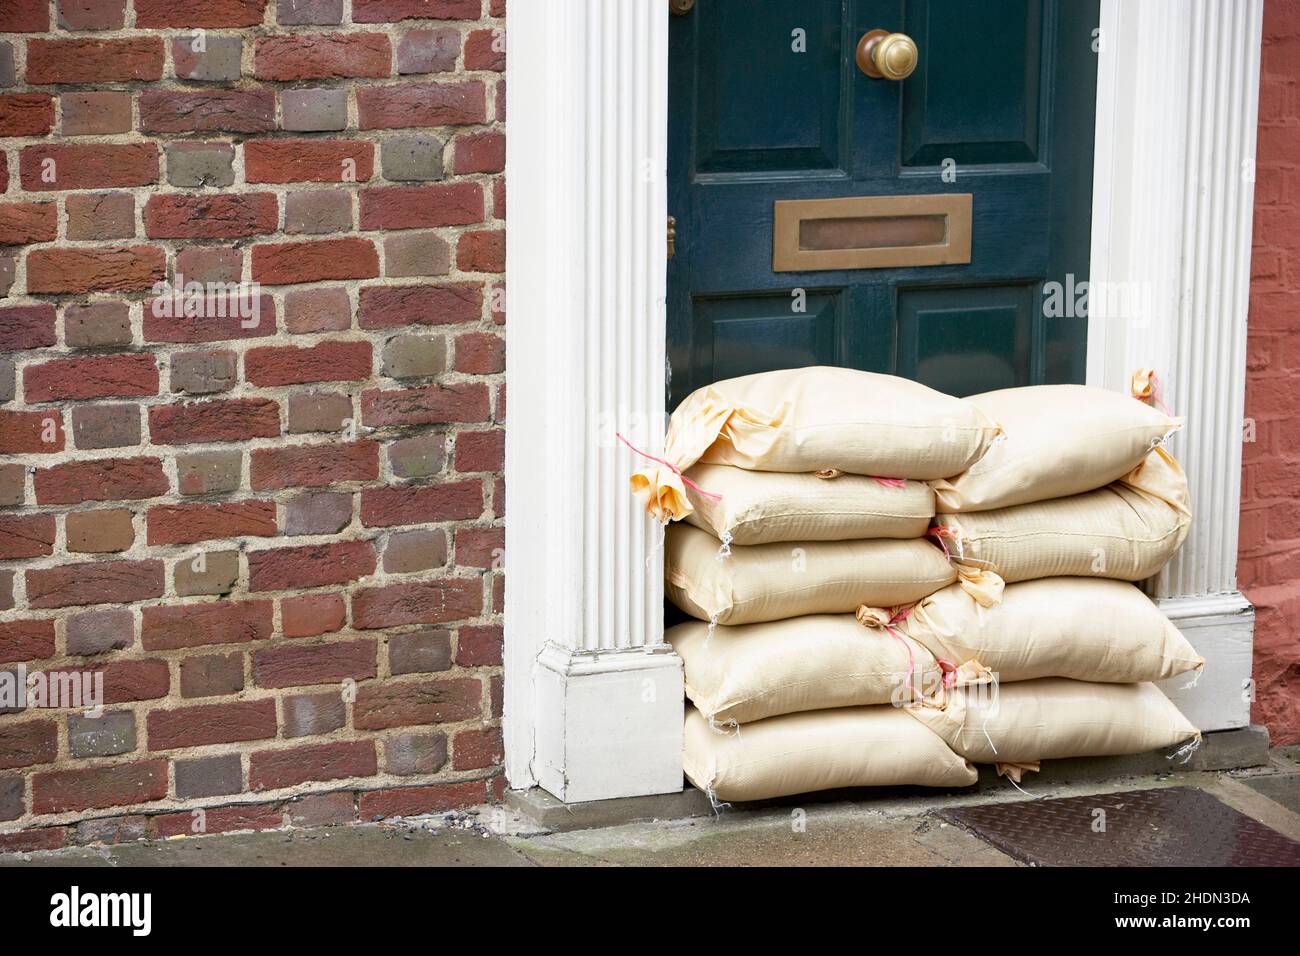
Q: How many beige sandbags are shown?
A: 9